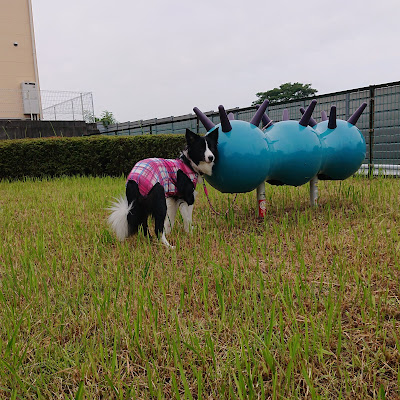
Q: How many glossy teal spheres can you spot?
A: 3